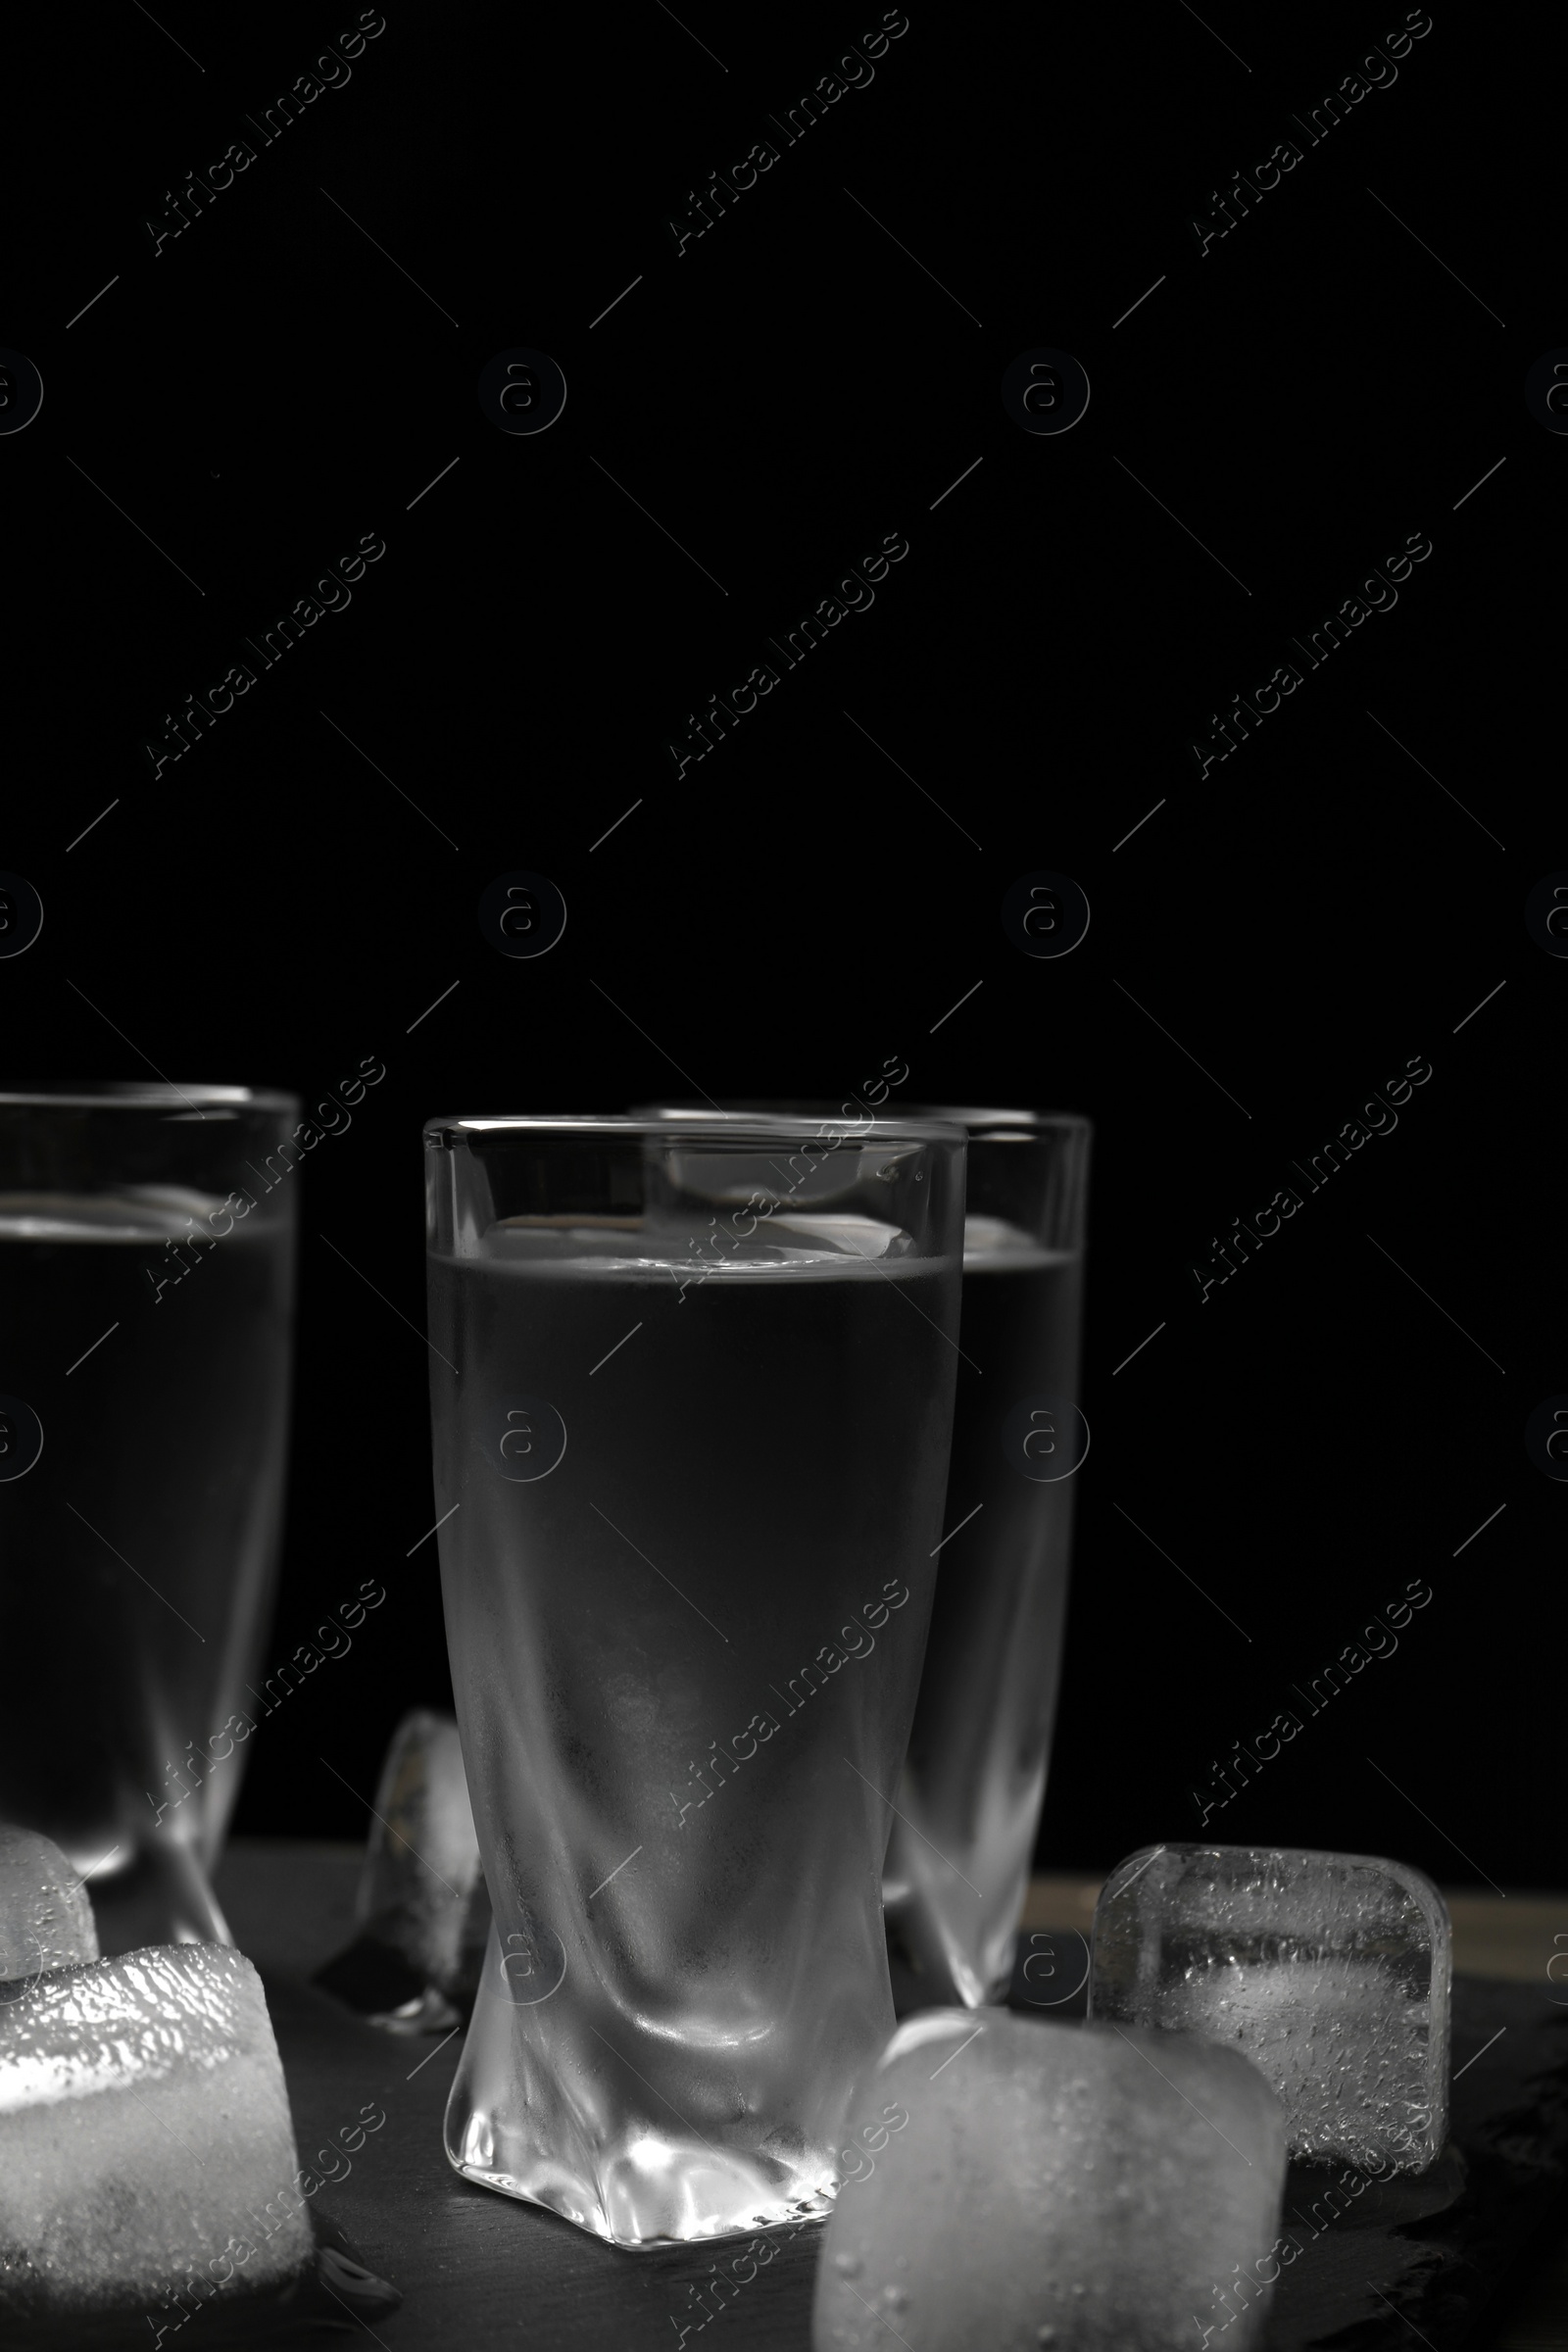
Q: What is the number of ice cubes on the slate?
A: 5